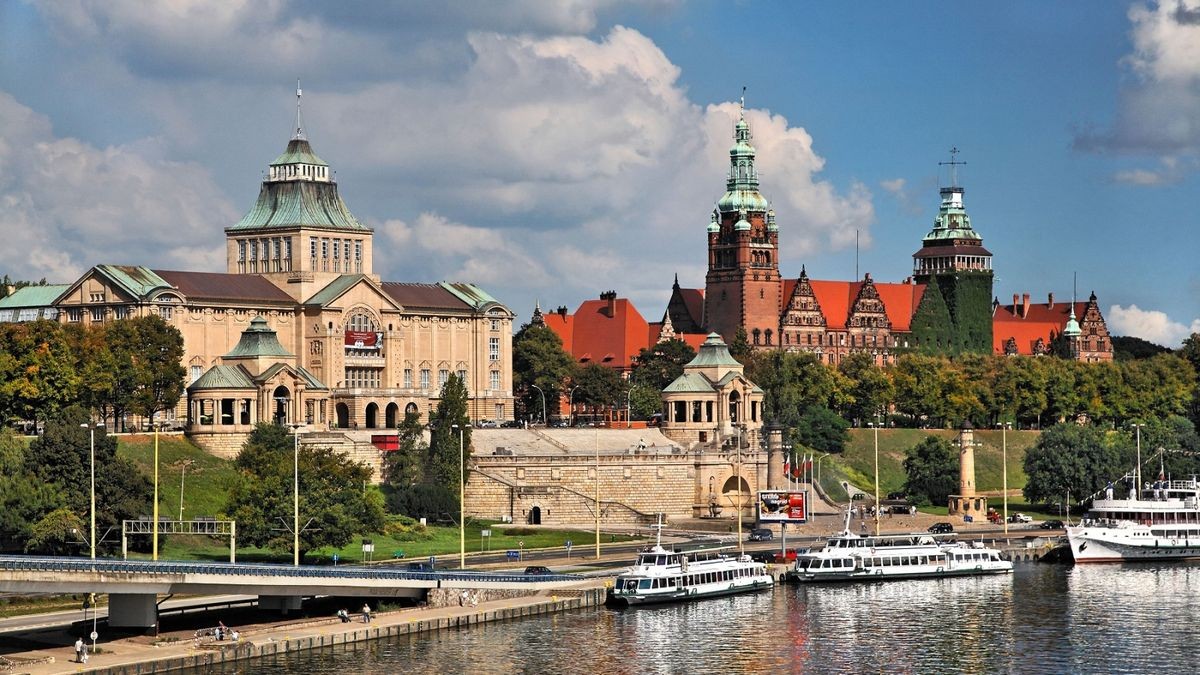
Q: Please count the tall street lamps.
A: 9